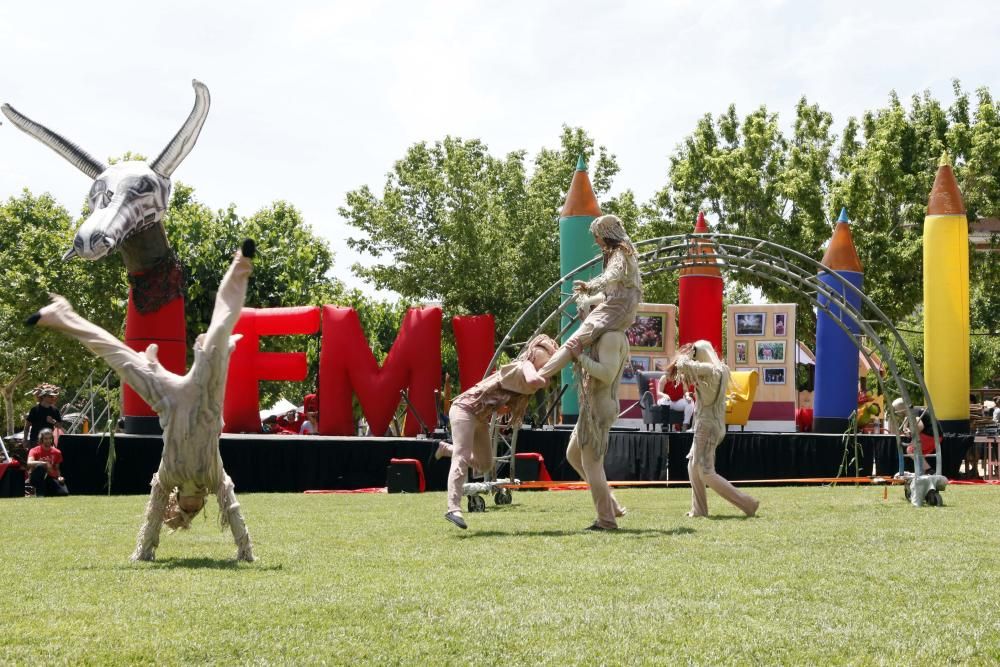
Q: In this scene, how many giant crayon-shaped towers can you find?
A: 4